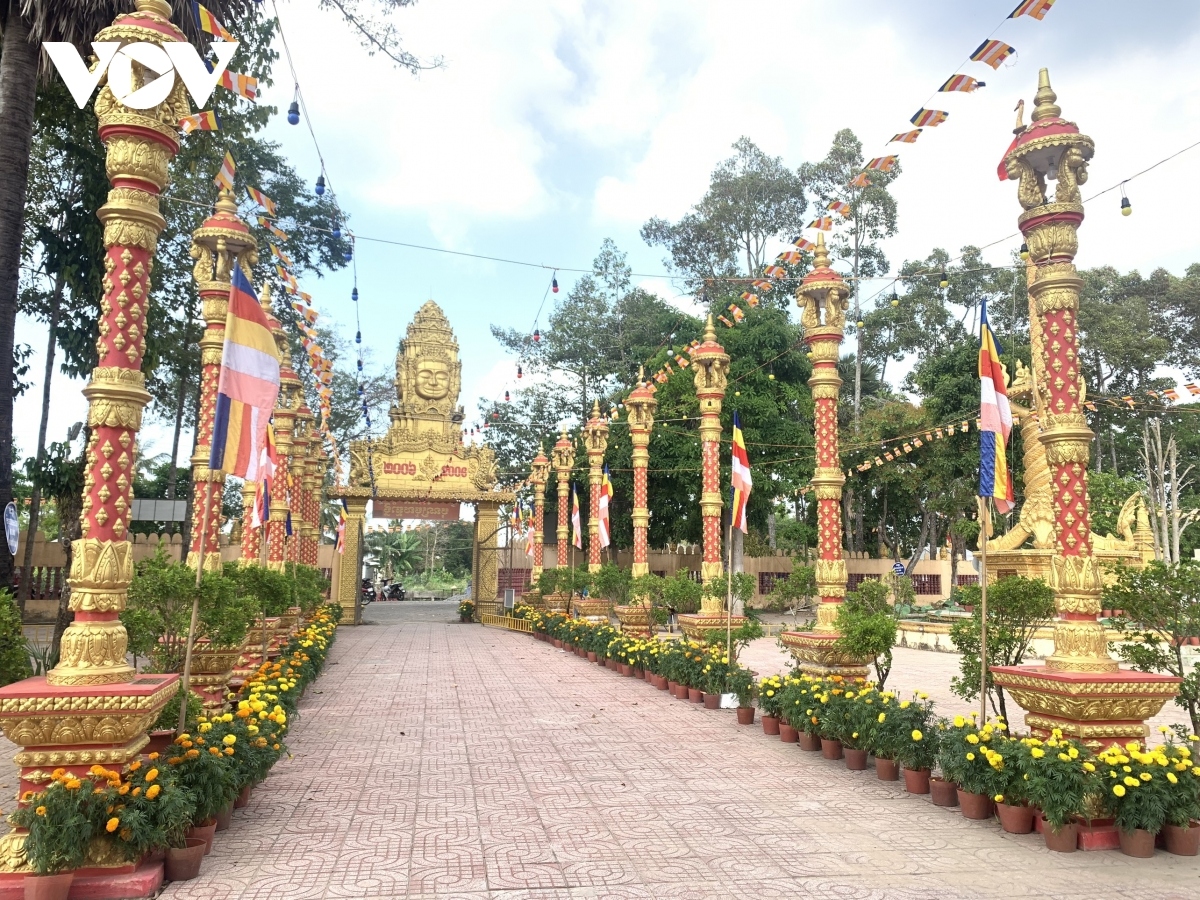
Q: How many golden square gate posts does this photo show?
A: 2